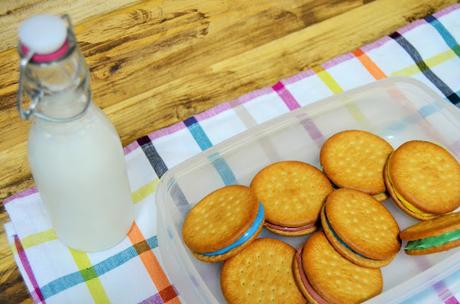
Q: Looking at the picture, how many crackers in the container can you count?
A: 8